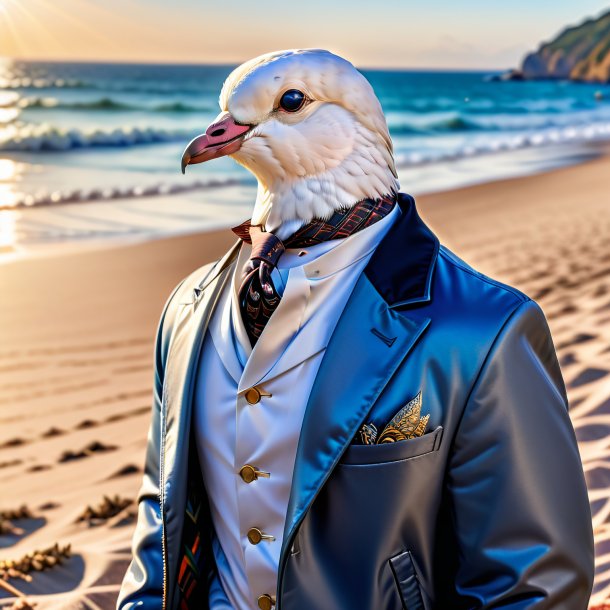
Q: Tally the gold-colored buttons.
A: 4